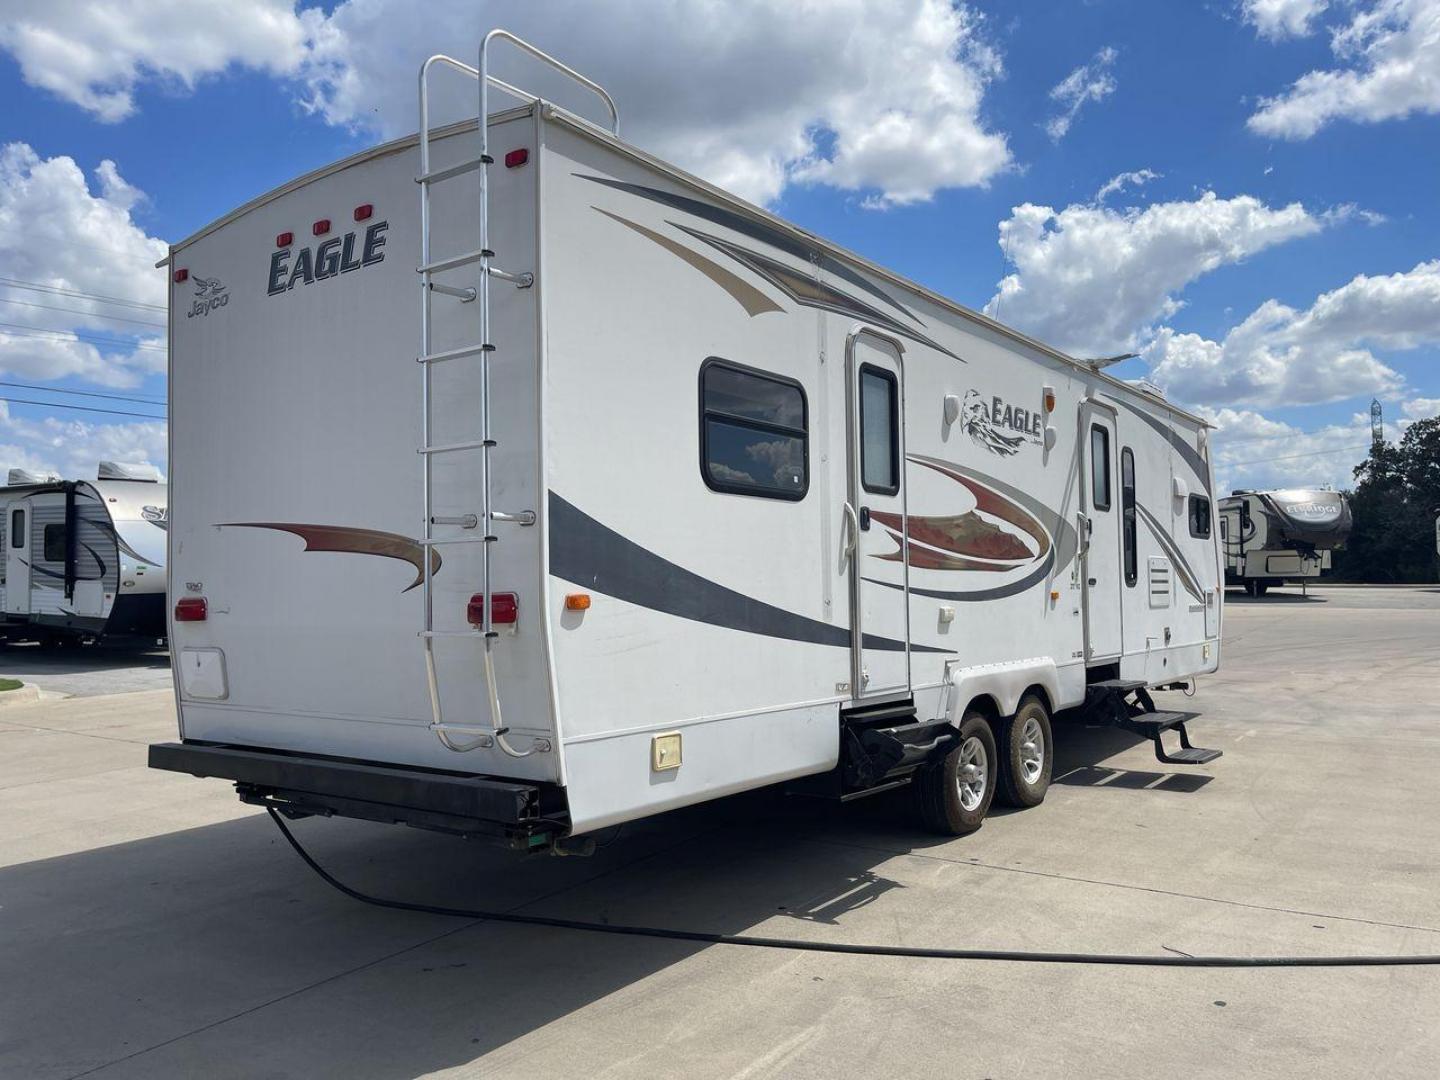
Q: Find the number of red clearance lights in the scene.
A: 5